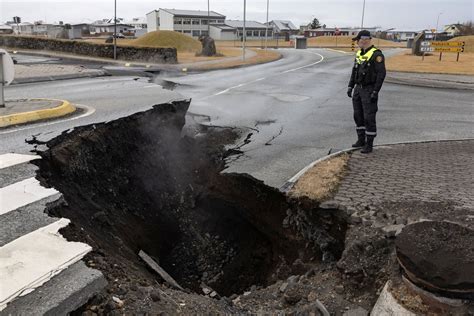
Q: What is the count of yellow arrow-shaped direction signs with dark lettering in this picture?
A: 2